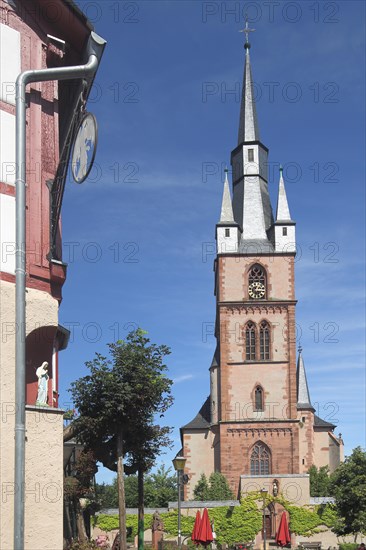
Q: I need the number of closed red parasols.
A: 3